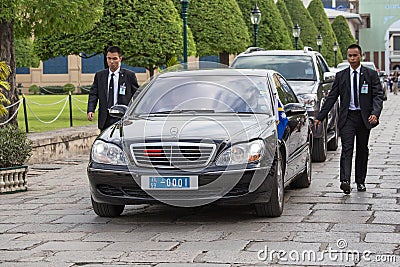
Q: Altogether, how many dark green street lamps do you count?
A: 5